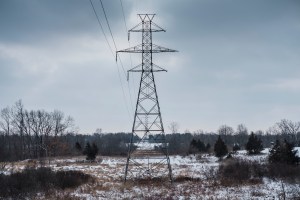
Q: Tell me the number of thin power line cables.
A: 3